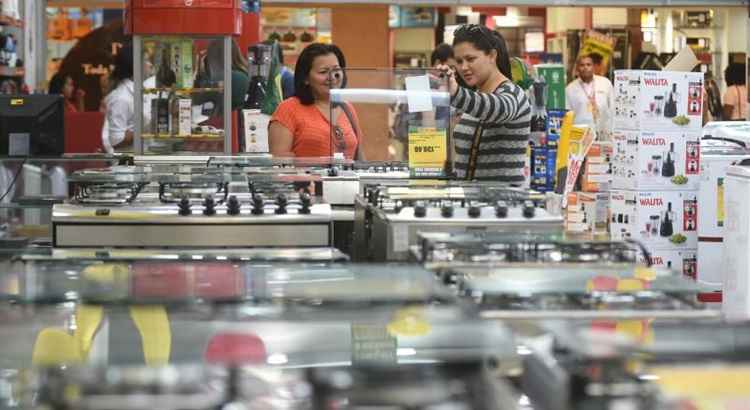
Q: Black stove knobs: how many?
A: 11